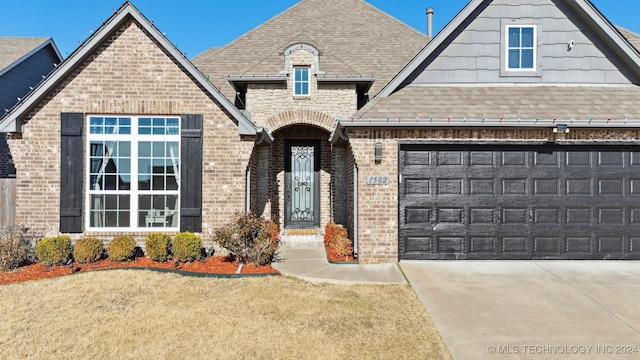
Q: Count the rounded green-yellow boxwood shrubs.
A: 5